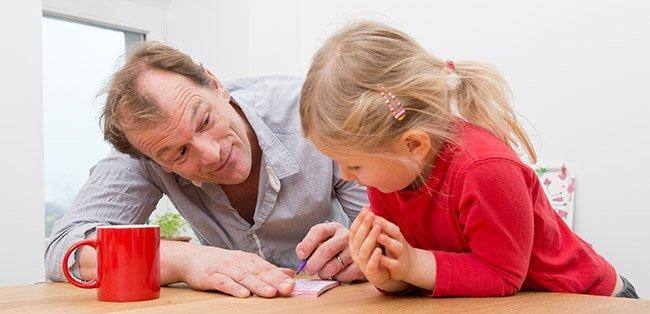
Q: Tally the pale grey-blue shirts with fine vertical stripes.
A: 1